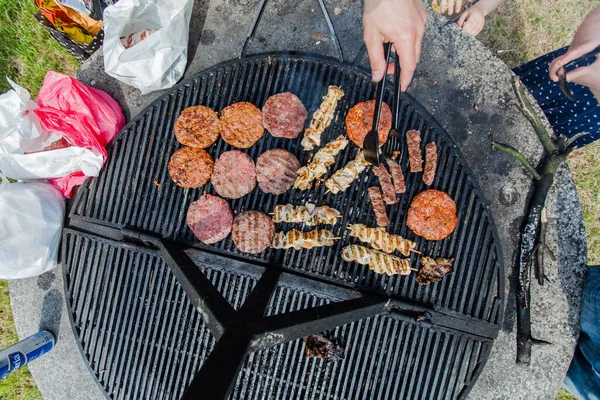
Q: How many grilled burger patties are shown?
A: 10